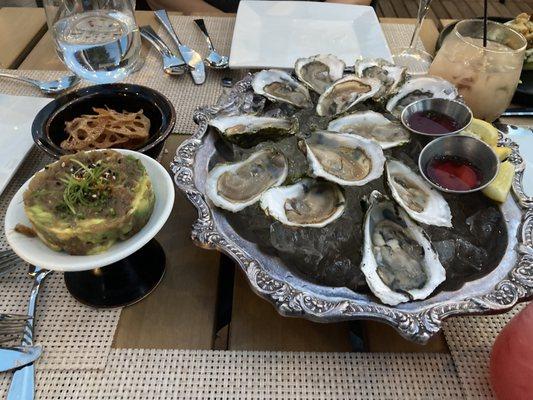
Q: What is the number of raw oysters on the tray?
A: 12